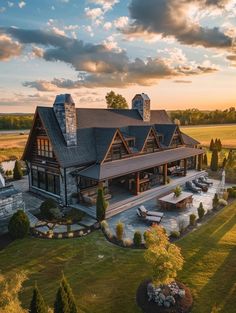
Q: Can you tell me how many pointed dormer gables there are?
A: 3